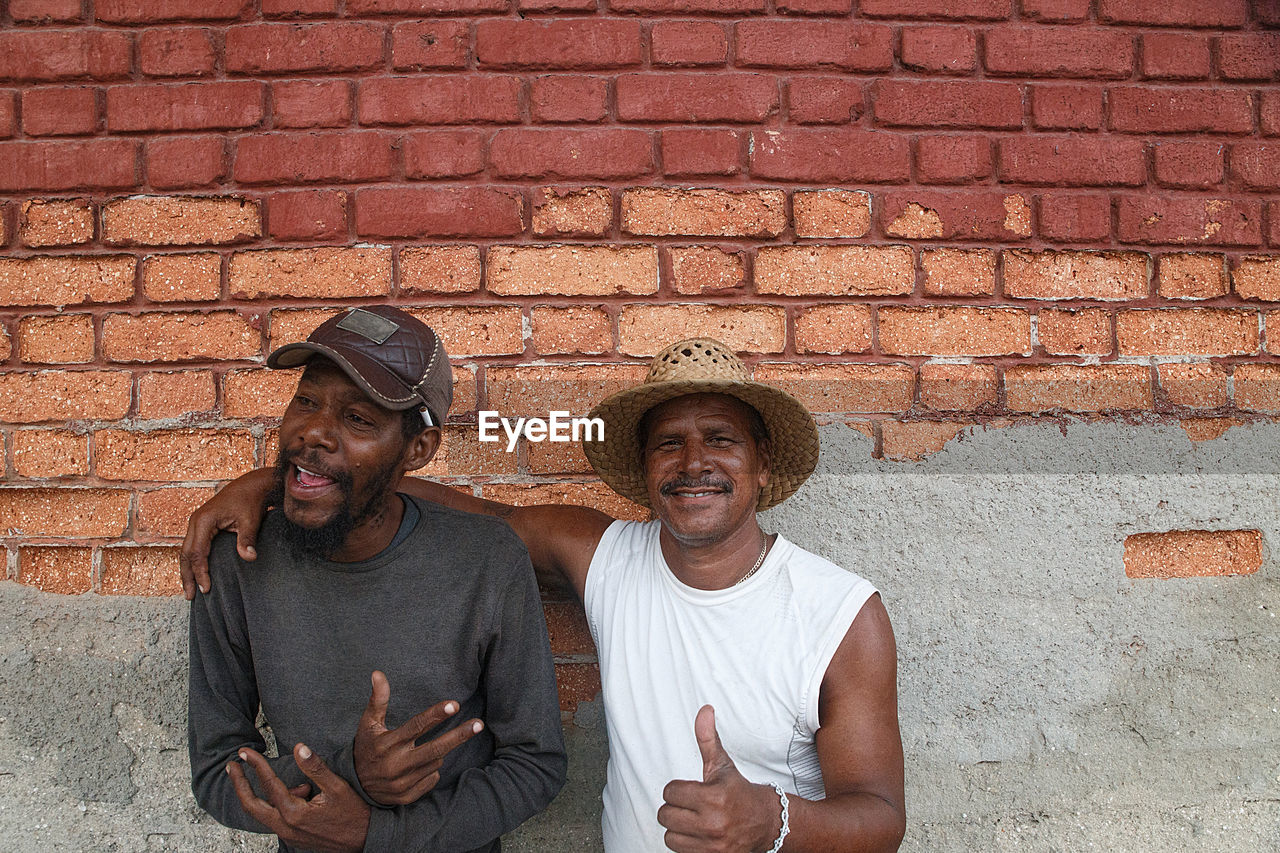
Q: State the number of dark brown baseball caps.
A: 1